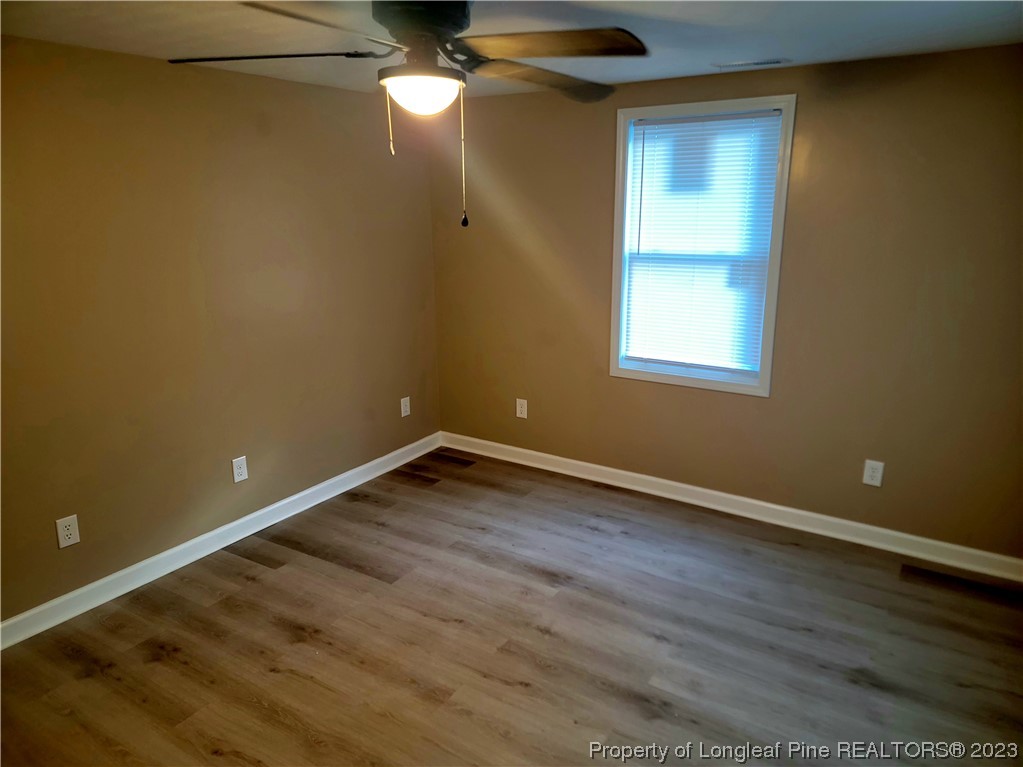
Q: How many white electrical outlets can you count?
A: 5